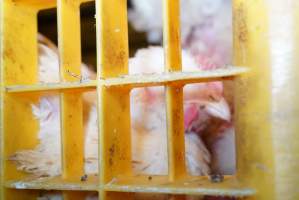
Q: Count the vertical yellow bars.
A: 5